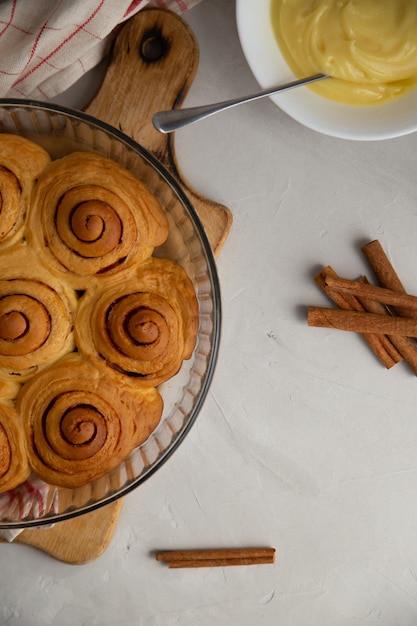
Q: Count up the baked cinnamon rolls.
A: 6